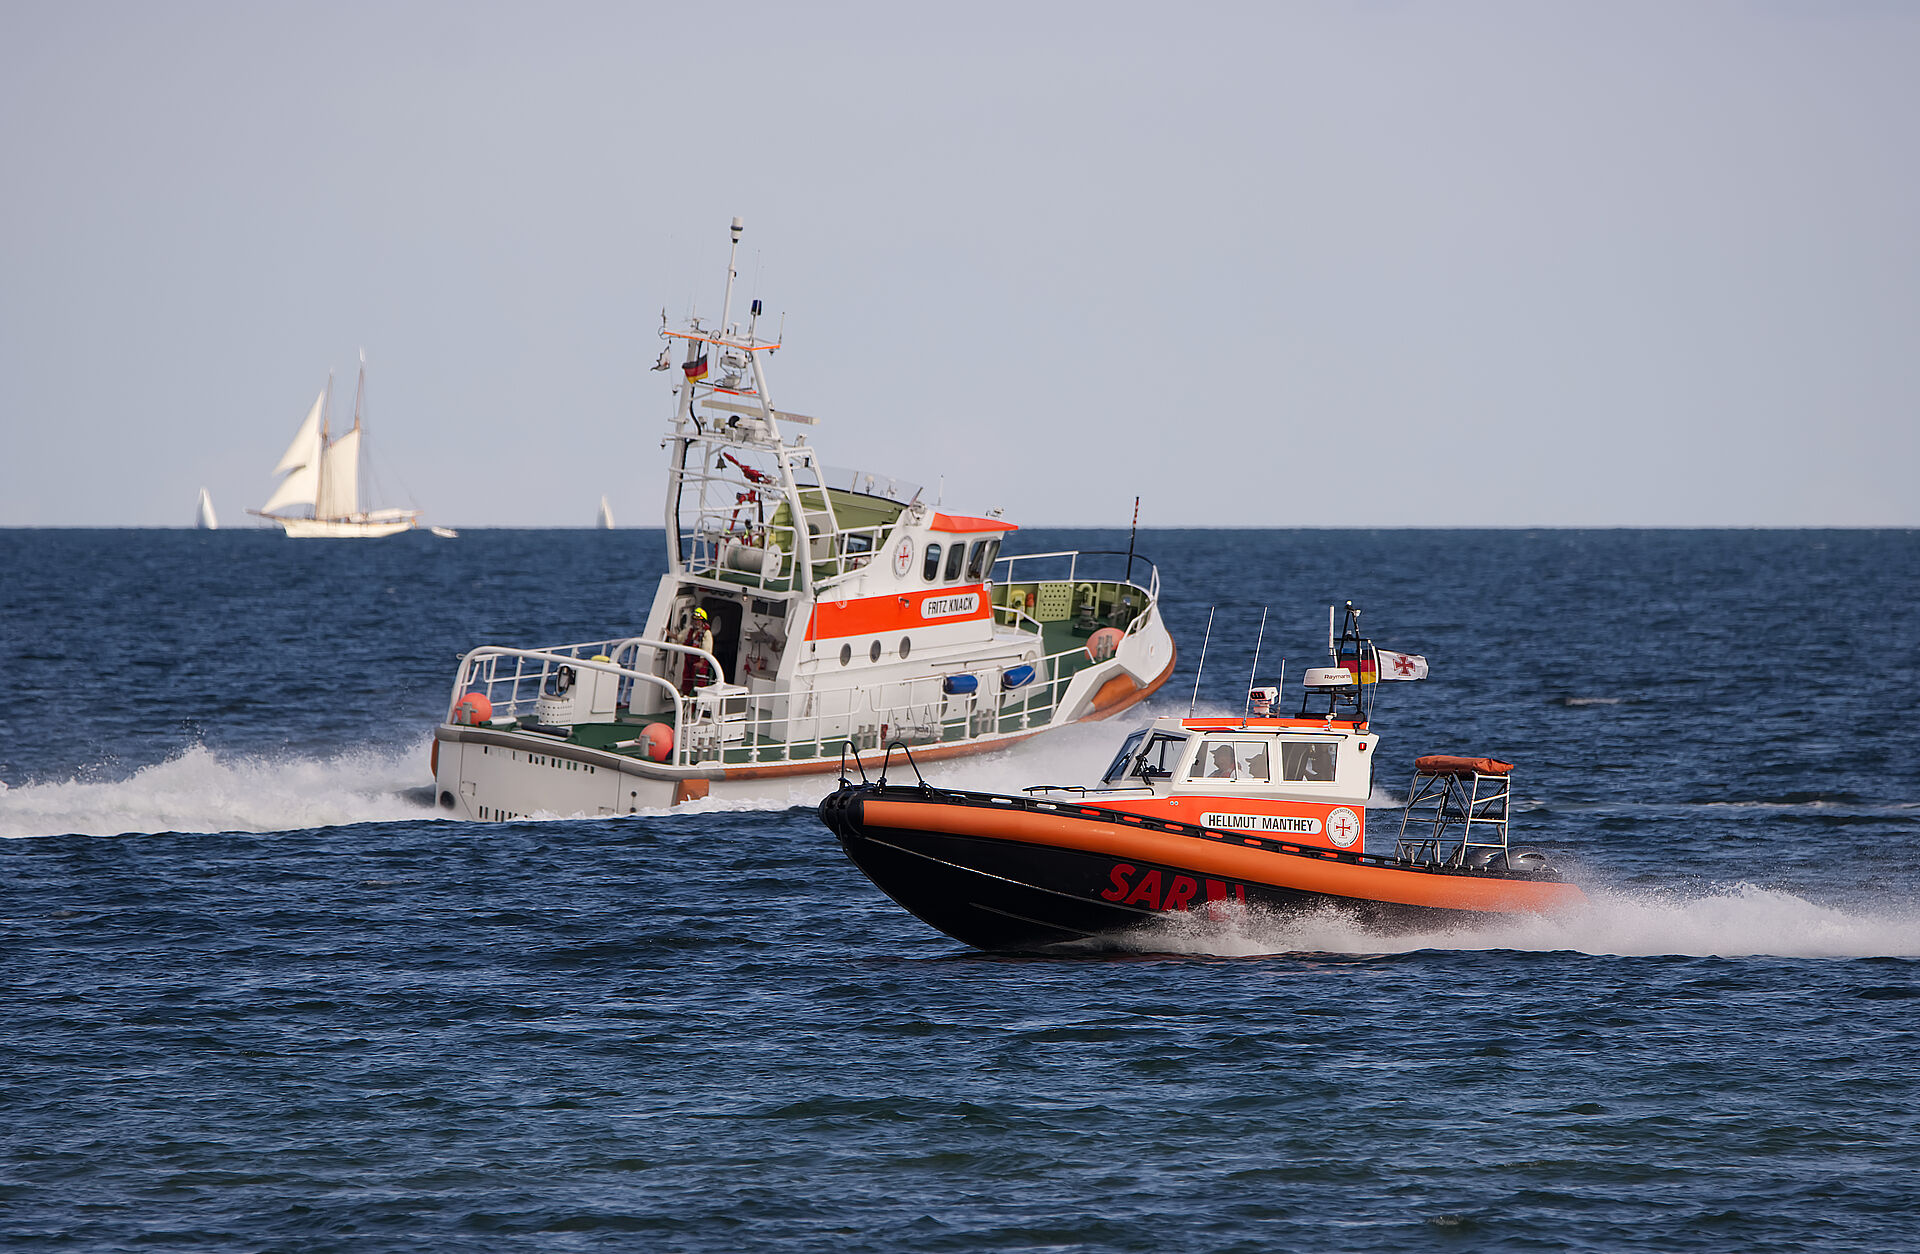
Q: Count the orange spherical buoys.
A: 3